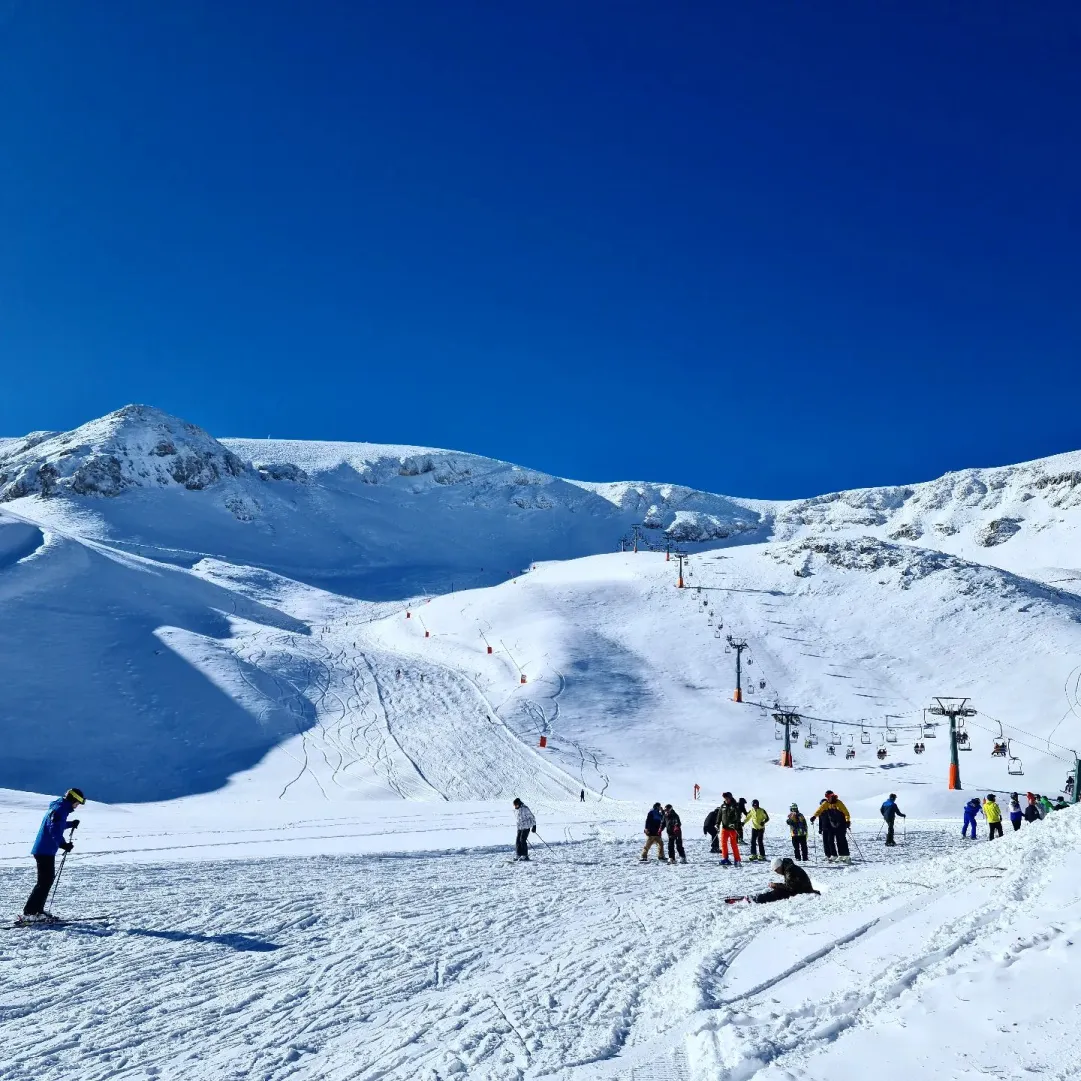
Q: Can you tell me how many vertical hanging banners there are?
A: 0